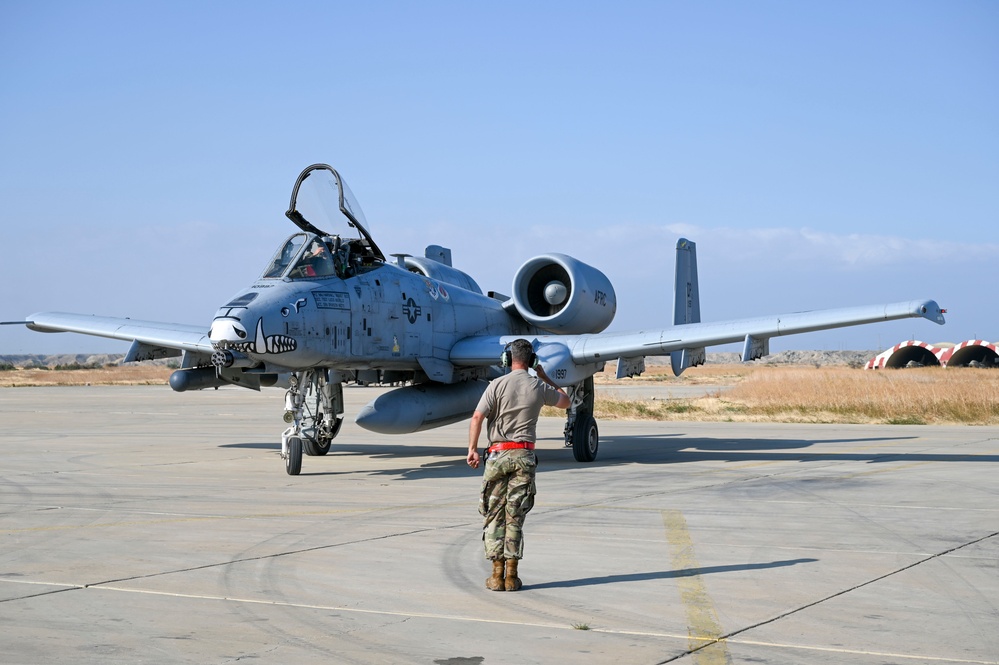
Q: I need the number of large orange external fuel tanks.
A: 0